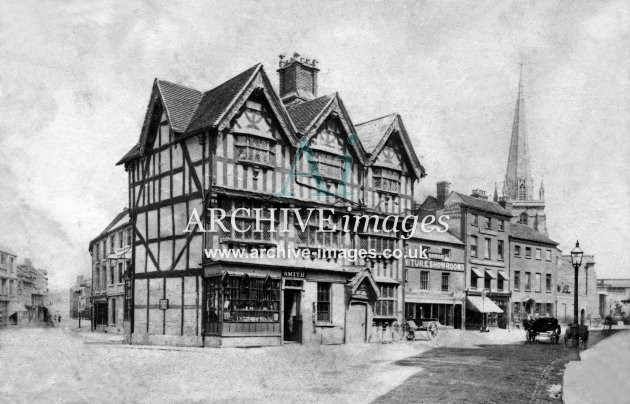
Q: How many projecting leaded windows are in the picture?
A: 7